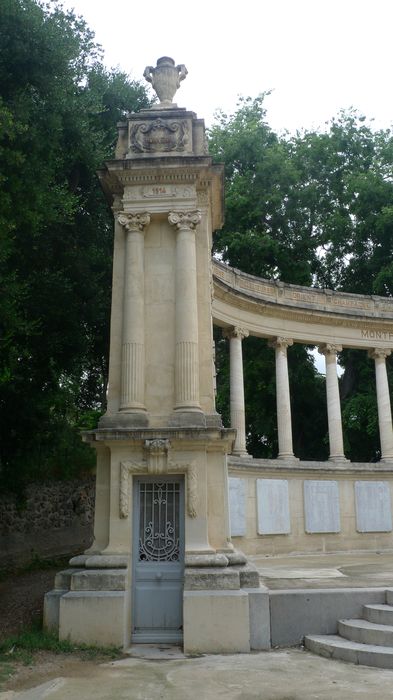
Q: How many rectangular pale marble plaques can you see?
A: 4